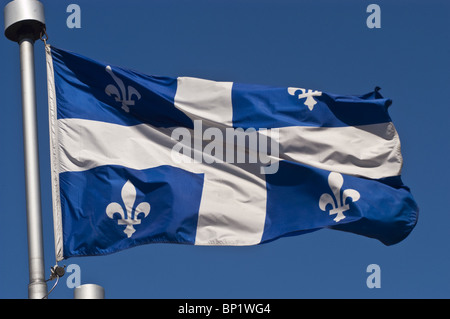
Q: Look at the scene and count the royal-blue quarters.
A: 4